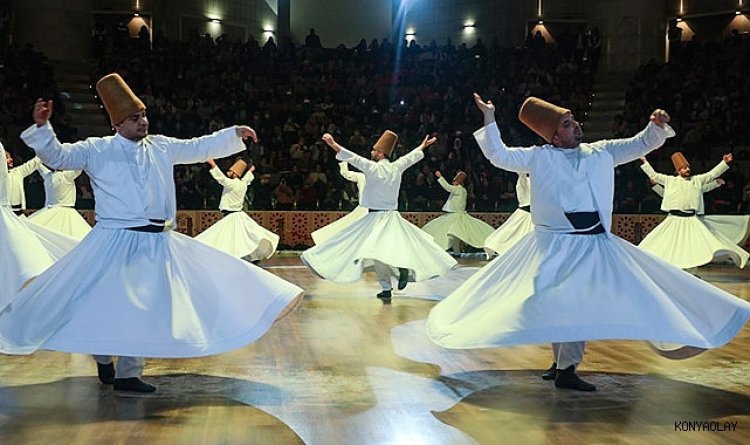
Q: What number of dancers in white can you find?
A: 12